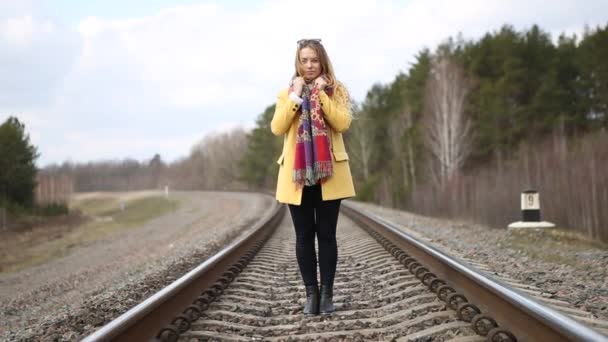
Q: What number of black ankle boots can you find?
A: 2